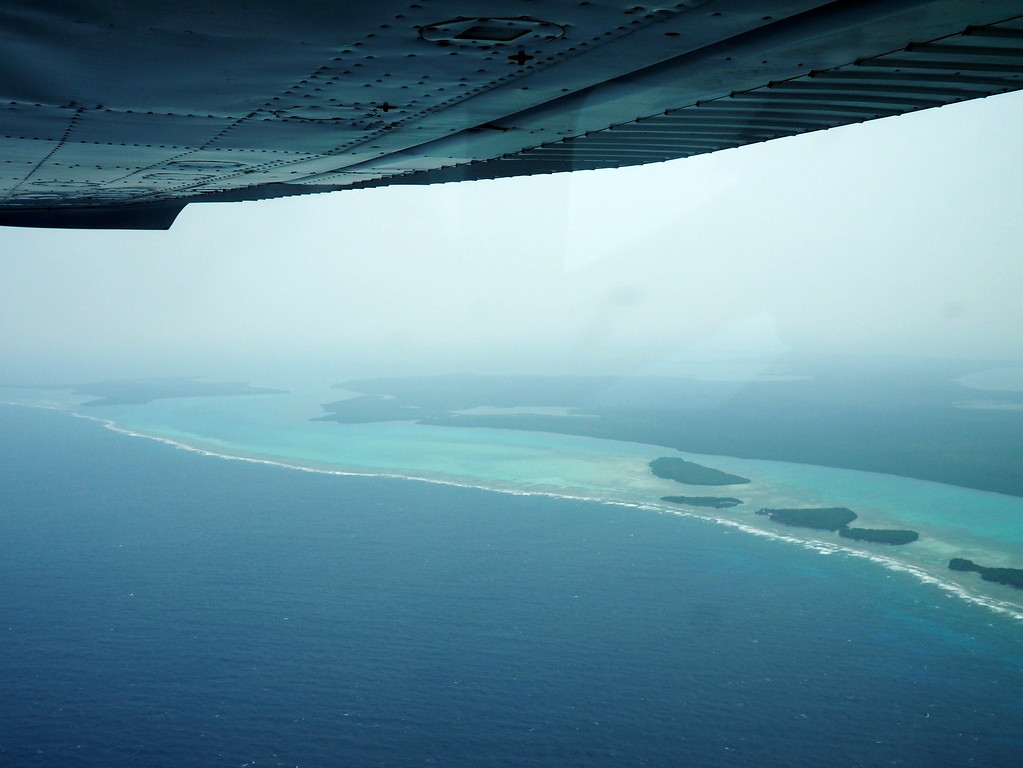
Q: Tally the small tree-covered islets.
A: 5